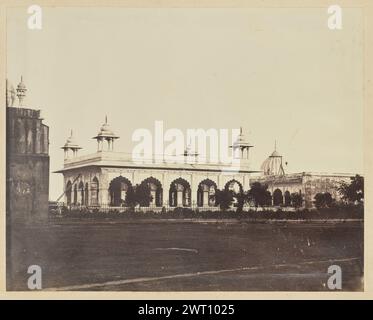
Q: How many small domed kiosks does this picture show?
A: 4